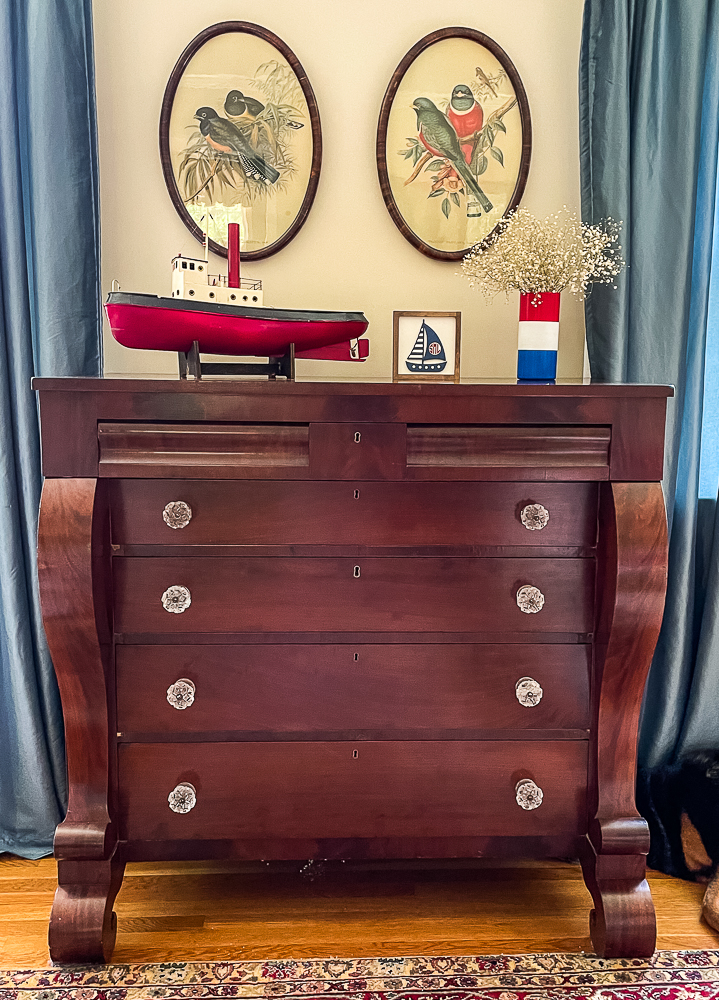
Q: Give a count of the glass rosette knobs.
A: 8